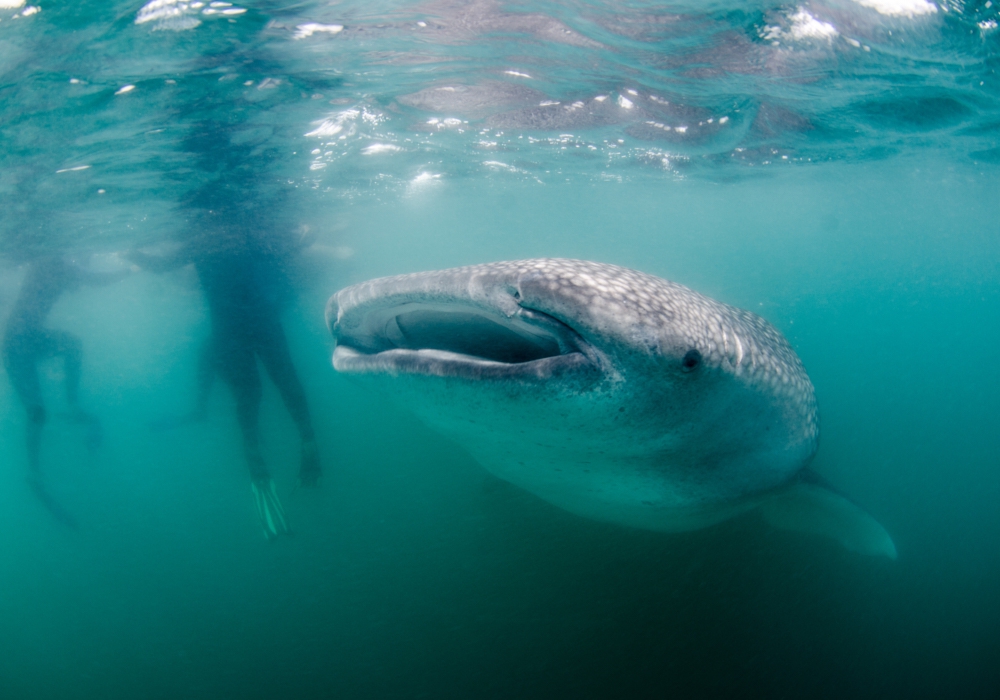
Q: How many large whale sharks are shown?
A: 1